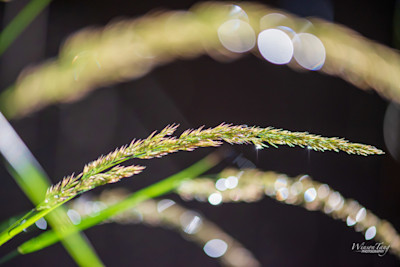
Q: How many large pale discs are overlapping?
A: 3